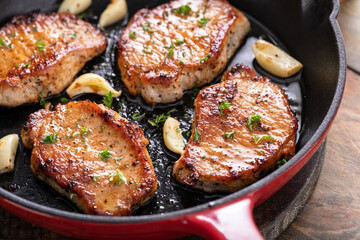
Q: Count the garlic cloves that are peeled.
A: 6